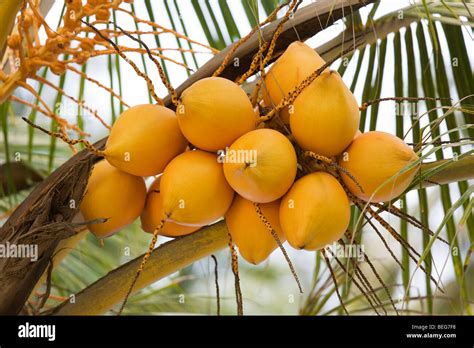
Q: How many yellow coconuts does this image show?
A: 11